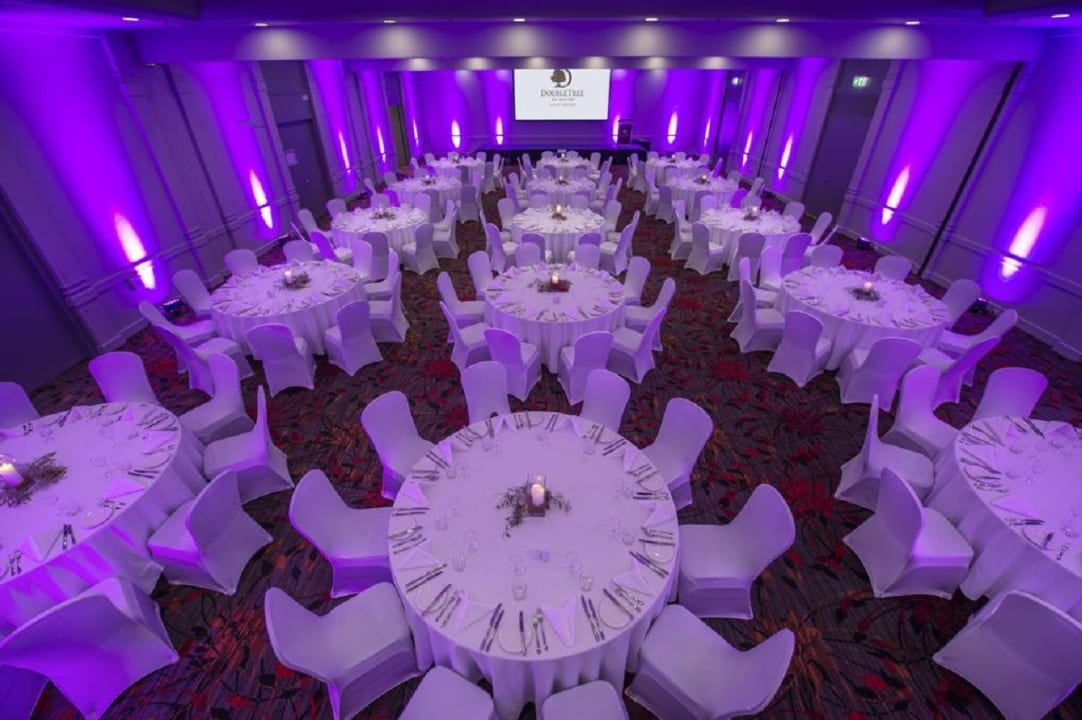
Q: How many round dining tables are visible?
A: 15